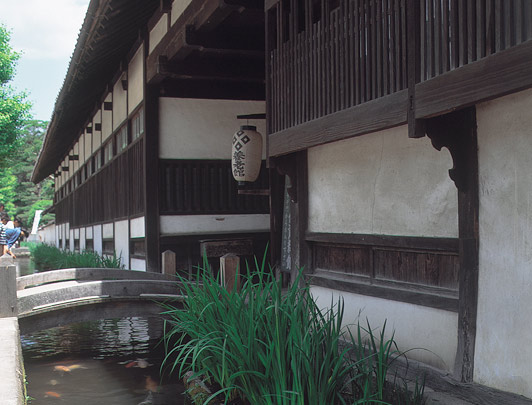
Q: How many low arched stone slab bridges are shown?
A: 1